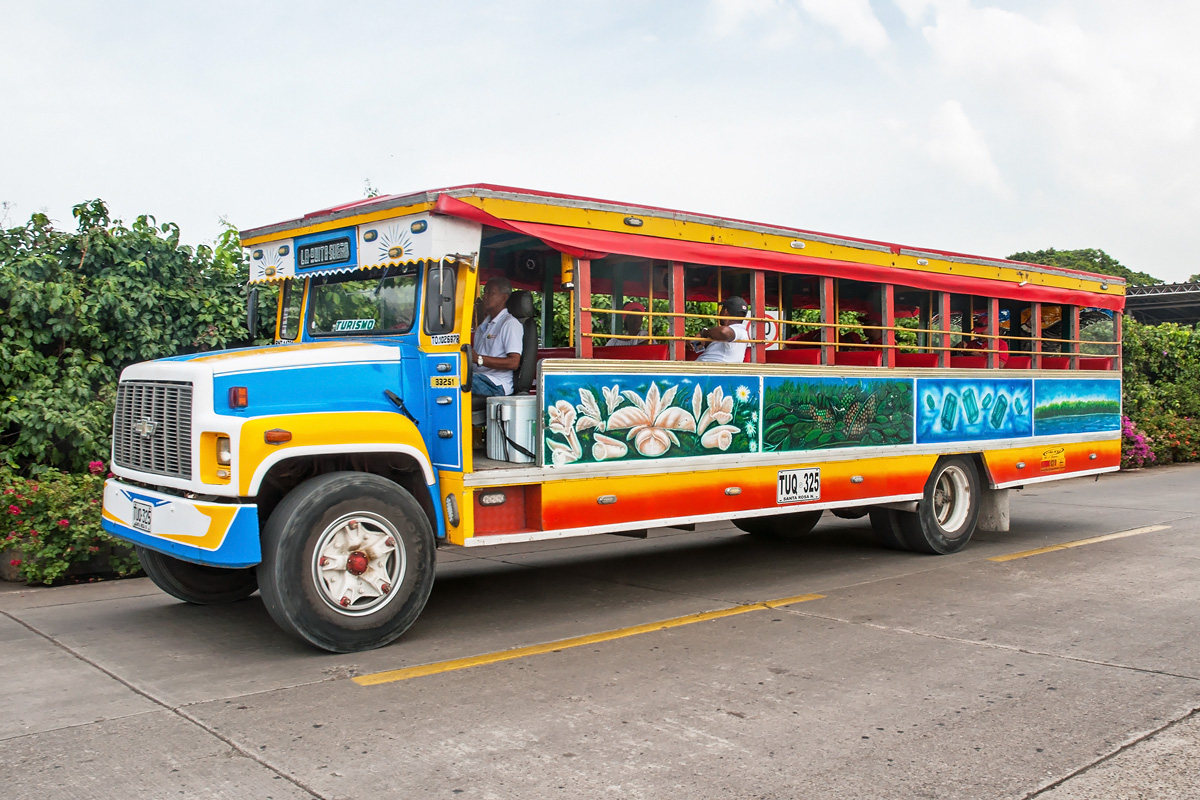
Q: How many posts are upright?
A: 10